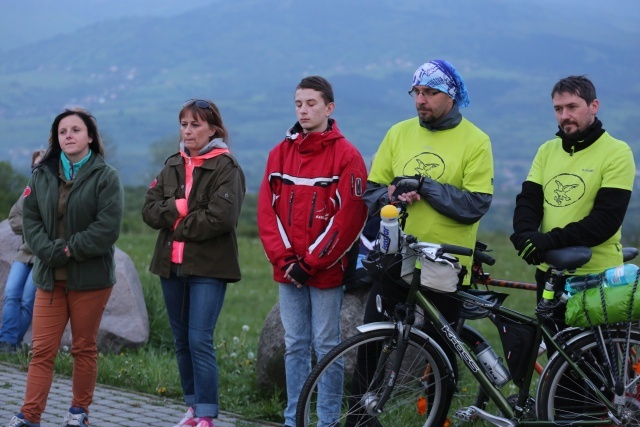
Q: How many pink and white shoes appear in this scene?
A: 2